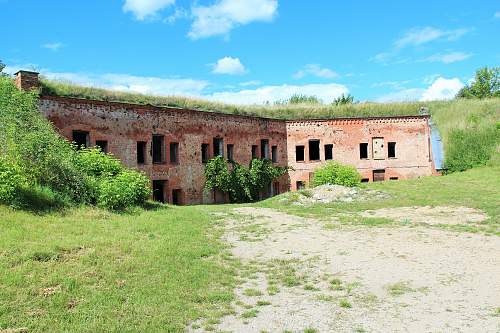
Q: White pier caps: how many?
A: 0